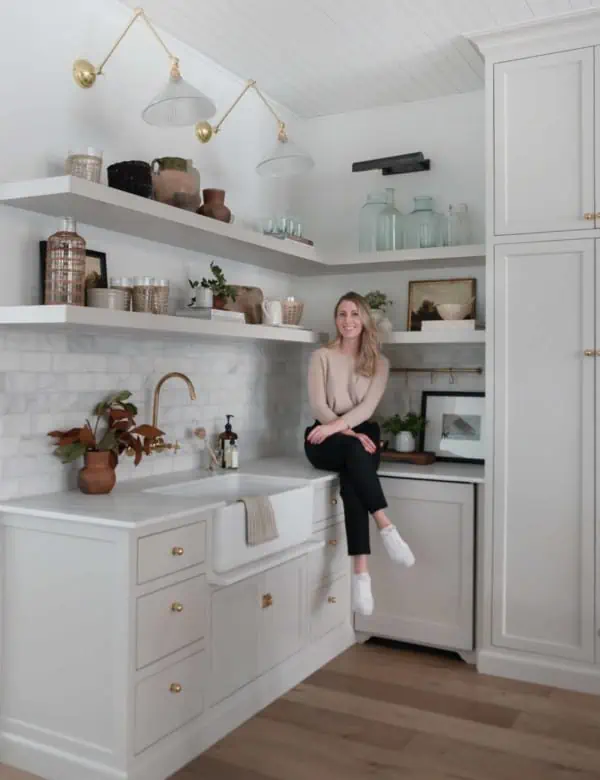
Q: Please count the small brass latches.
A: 1